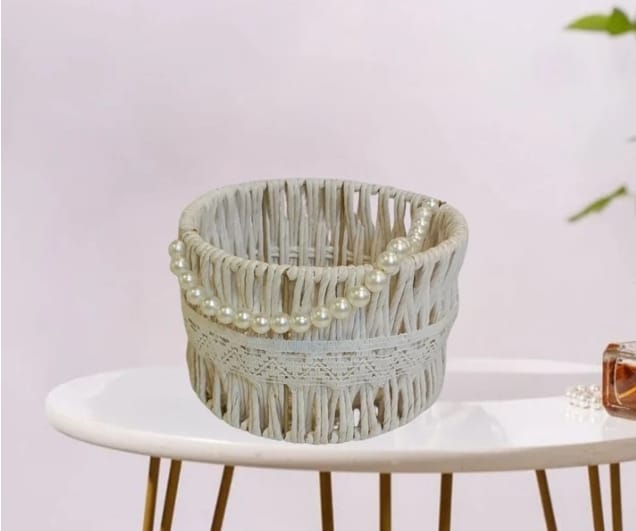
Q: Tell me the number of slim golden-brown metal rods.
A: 9